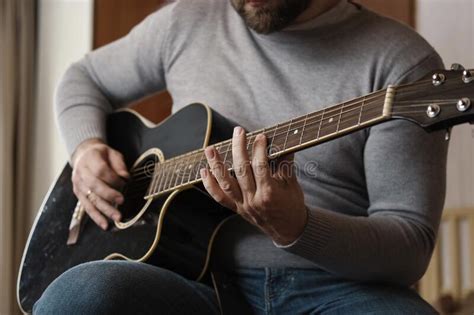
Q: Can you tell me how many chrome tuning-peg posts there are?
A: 4